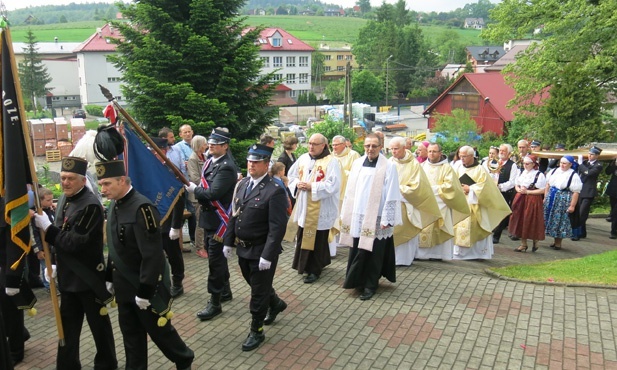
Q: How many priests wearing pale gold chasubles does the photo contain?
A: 4